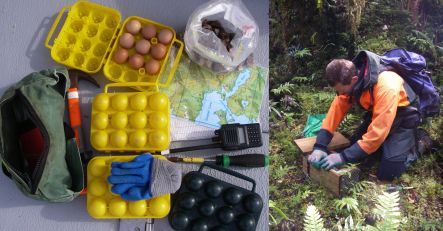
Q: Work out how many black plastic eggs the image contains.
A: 11